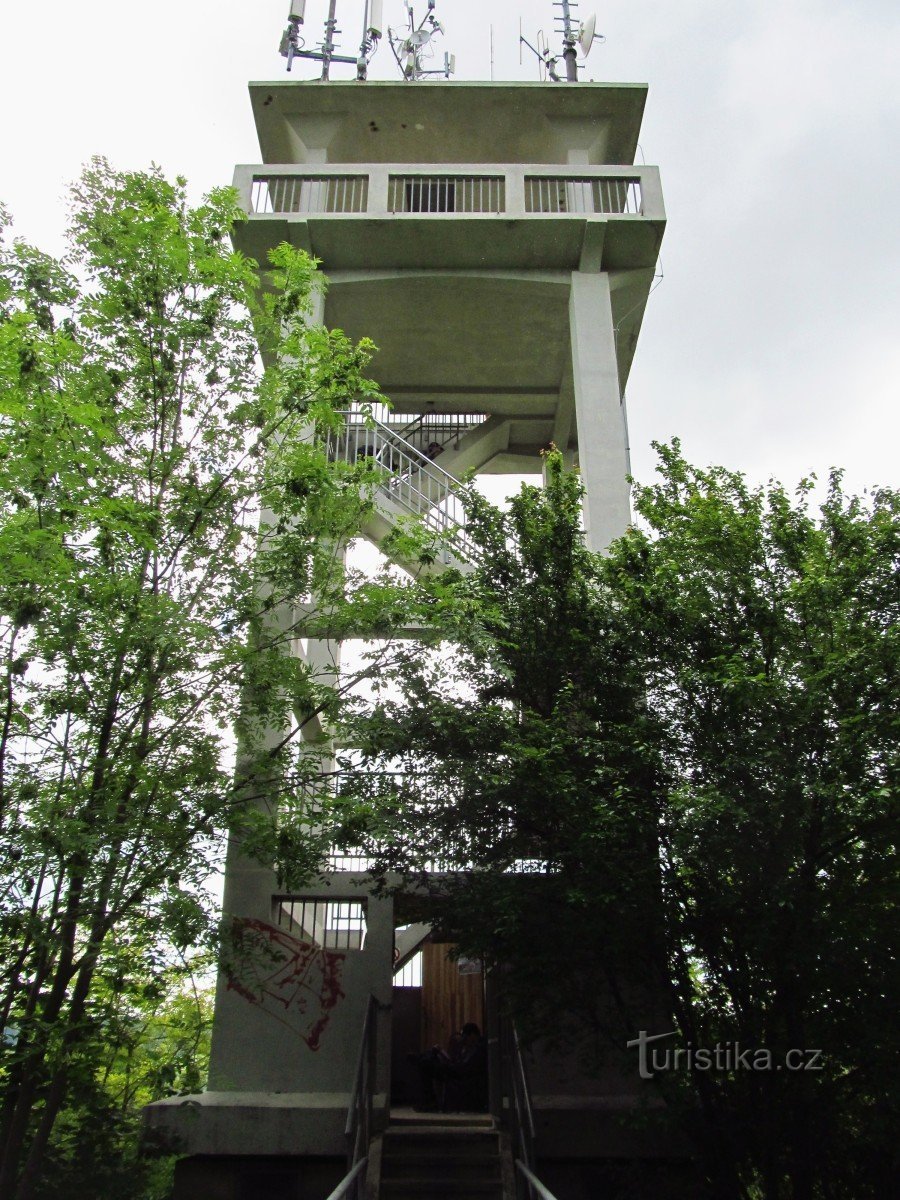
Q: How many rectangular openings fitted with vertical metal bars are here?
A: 4